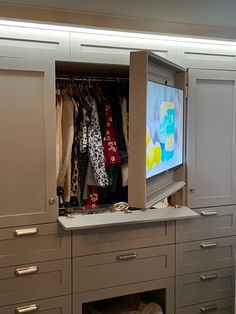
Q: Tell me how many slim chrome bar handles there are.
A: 8